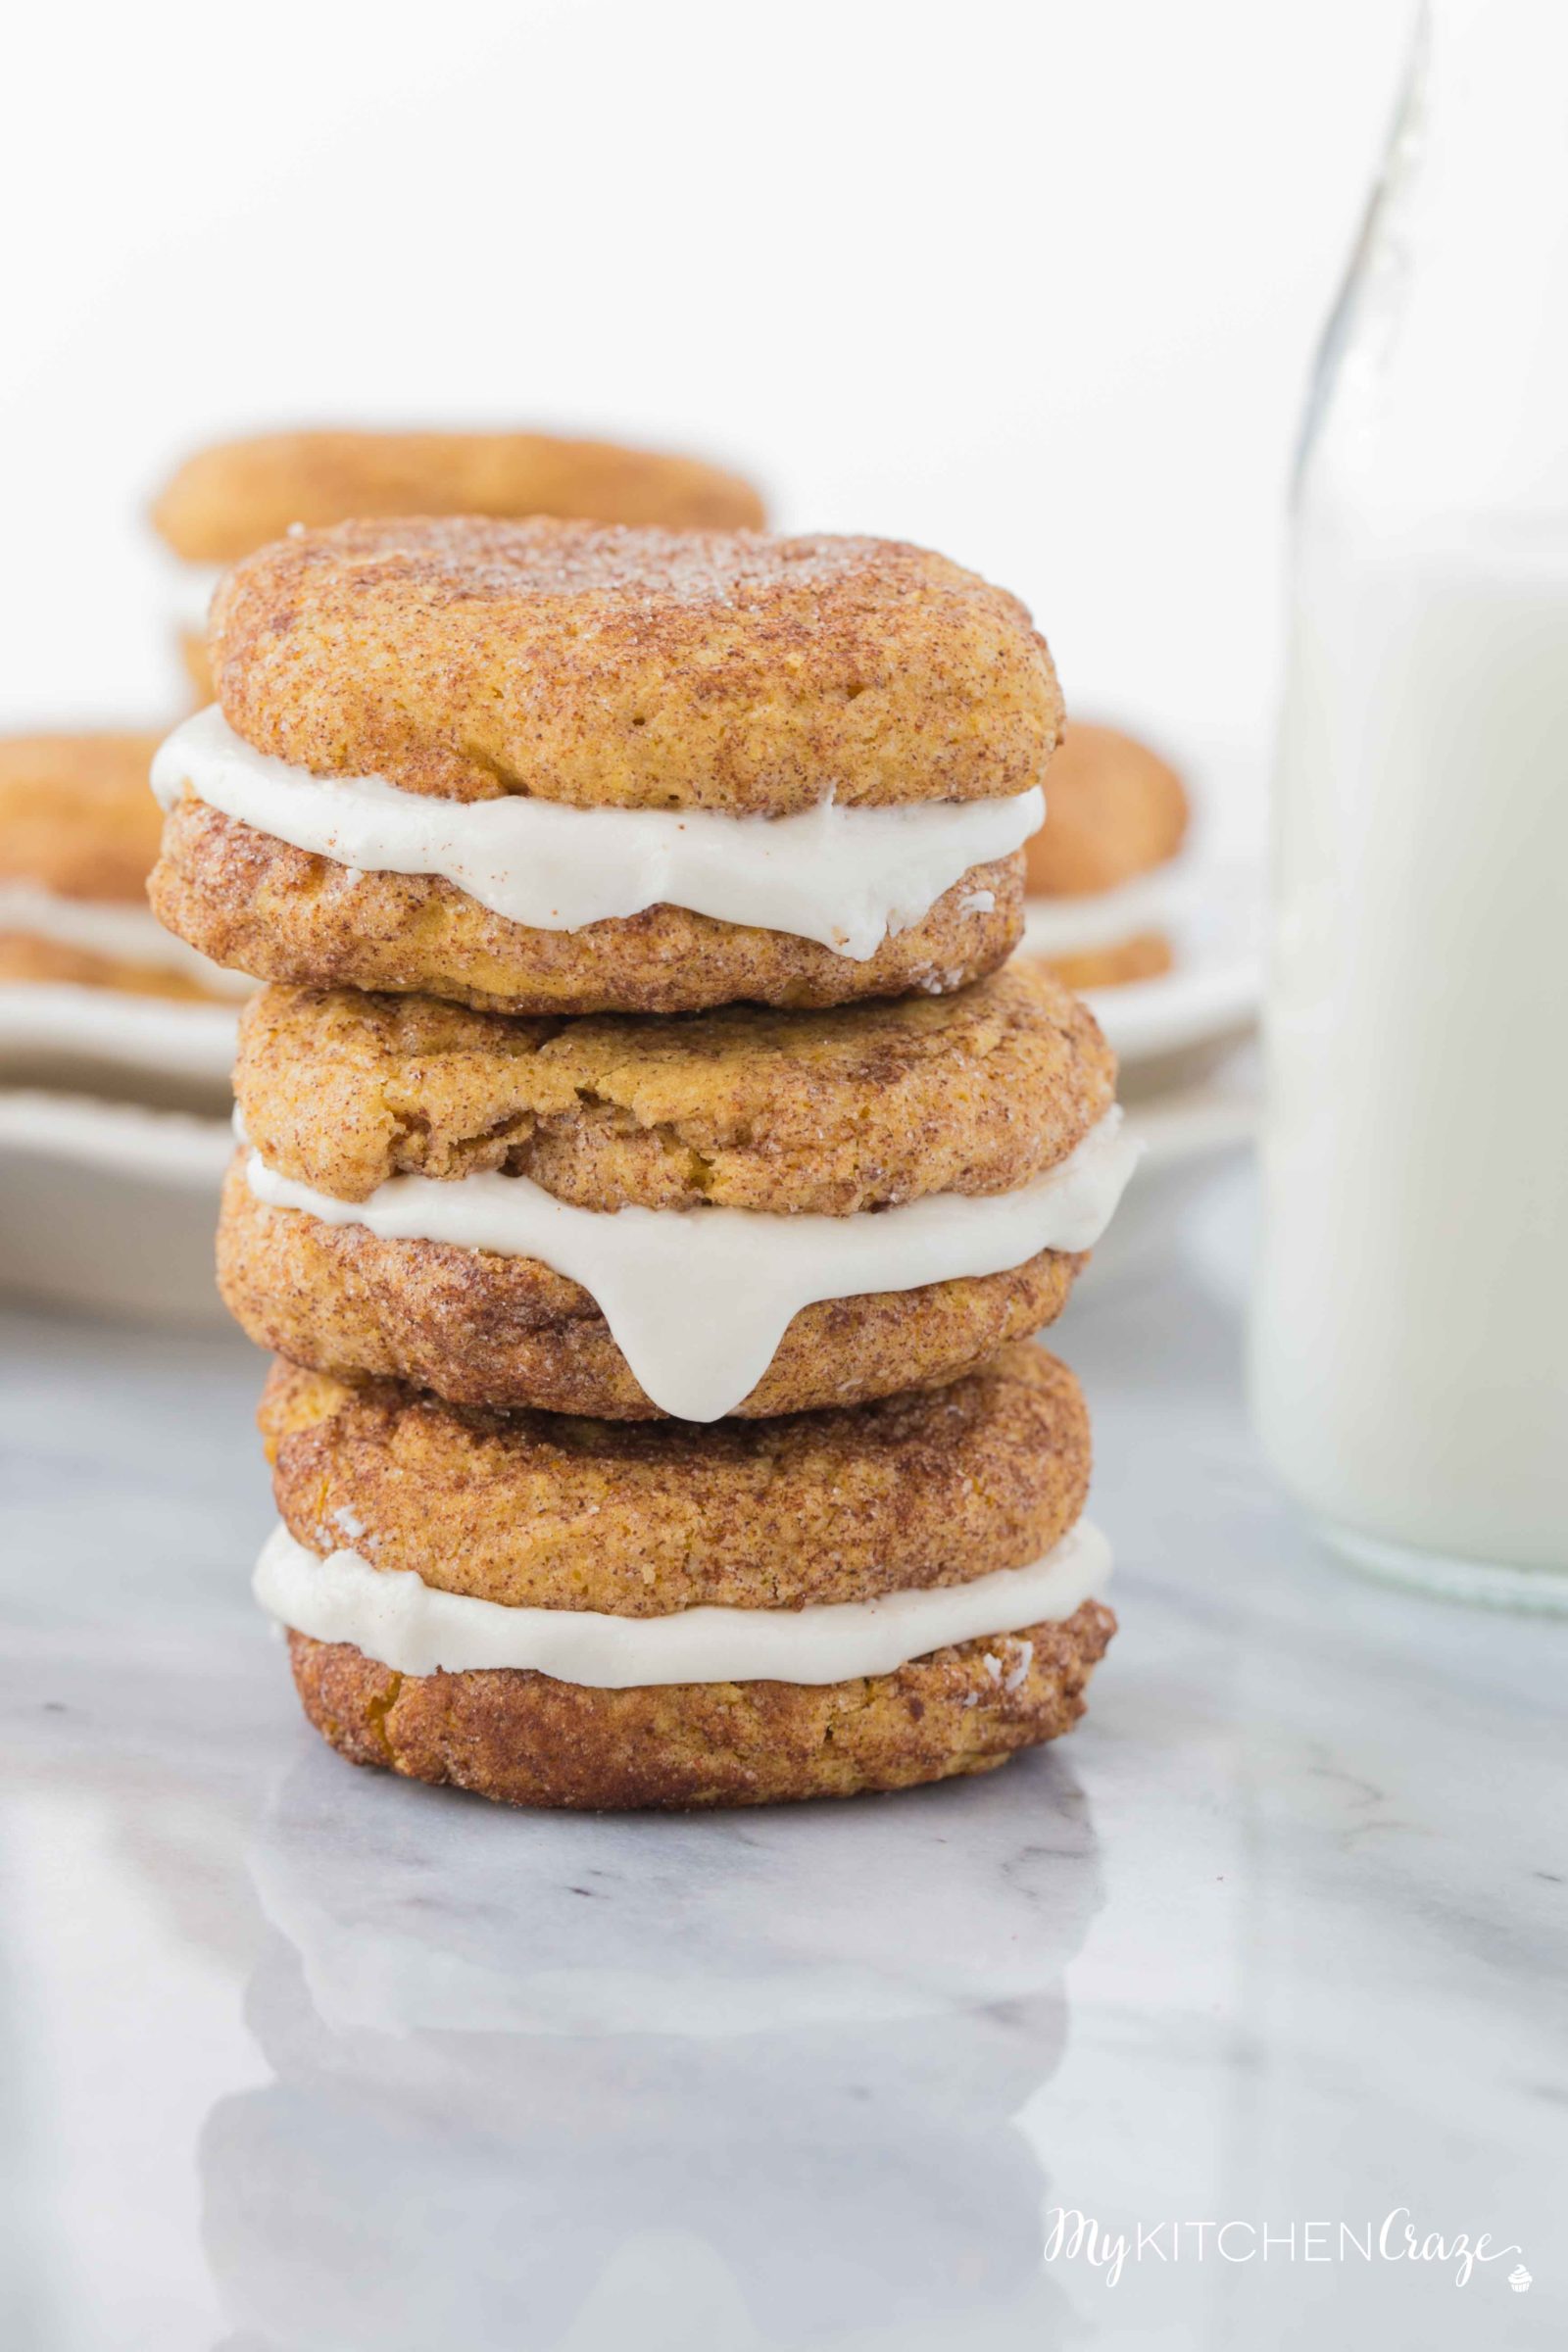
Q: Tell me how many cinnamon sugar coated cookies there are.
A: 12